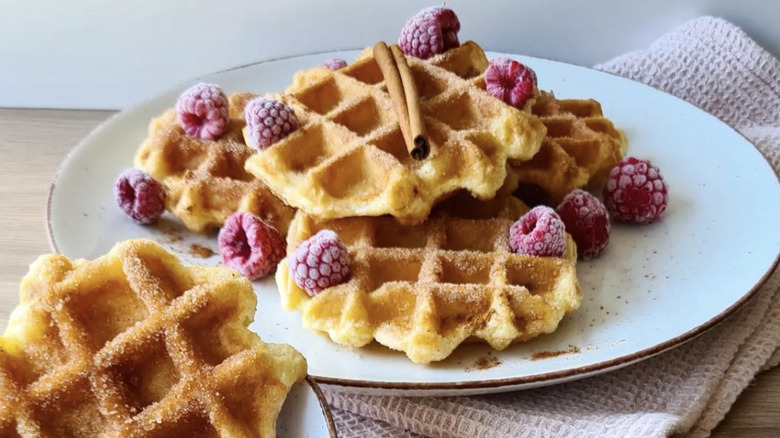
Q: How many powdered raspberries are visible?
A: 11